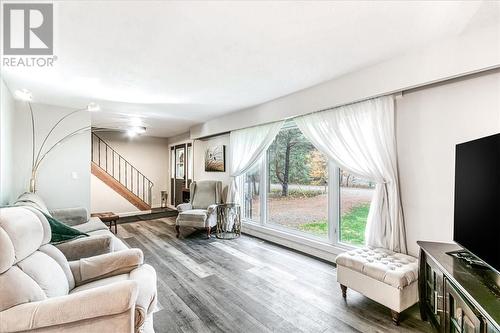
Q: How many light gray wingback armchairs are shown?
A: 1